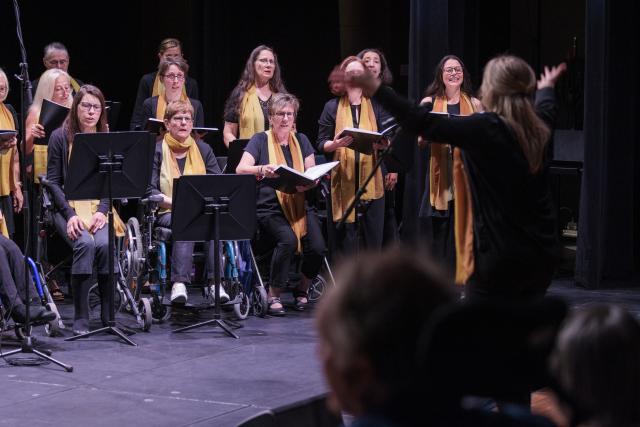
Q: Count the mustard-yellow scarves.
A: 13